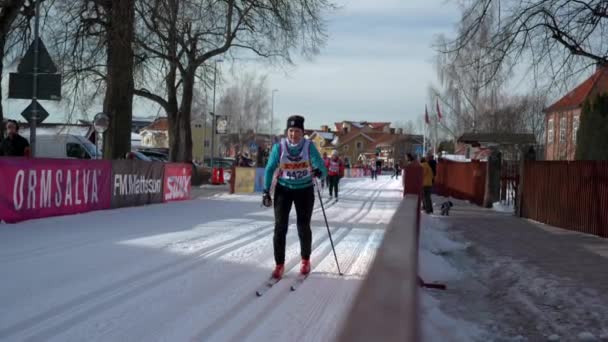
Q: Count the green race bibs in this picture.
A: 0